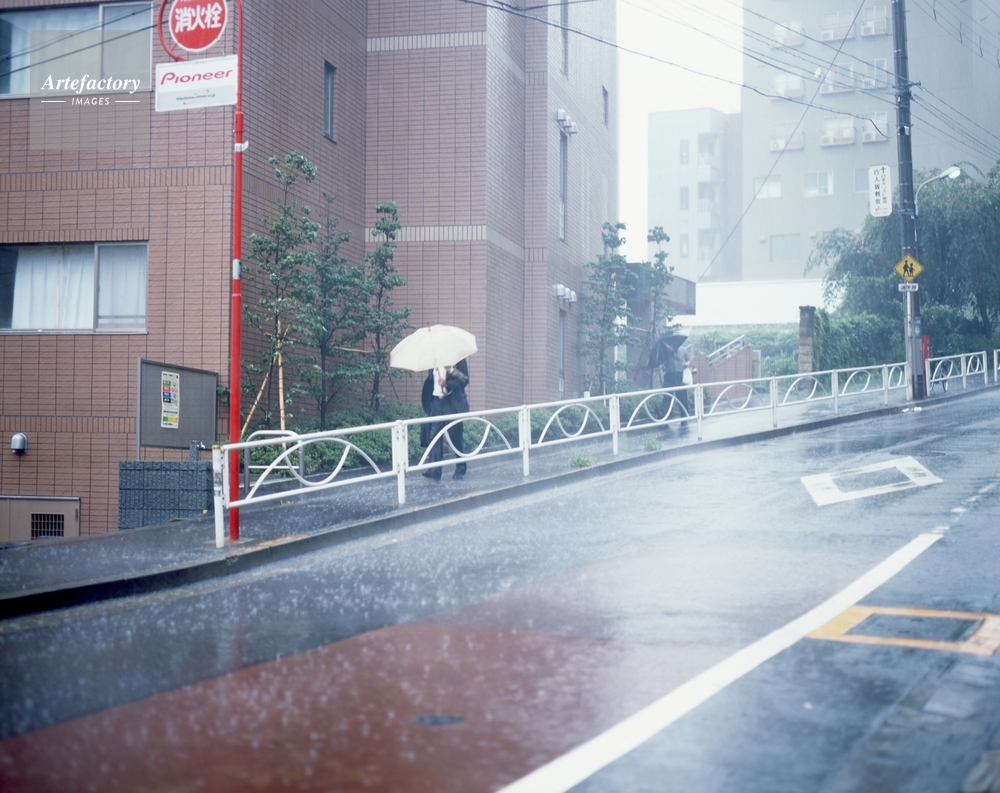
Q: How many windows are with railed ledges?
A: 9